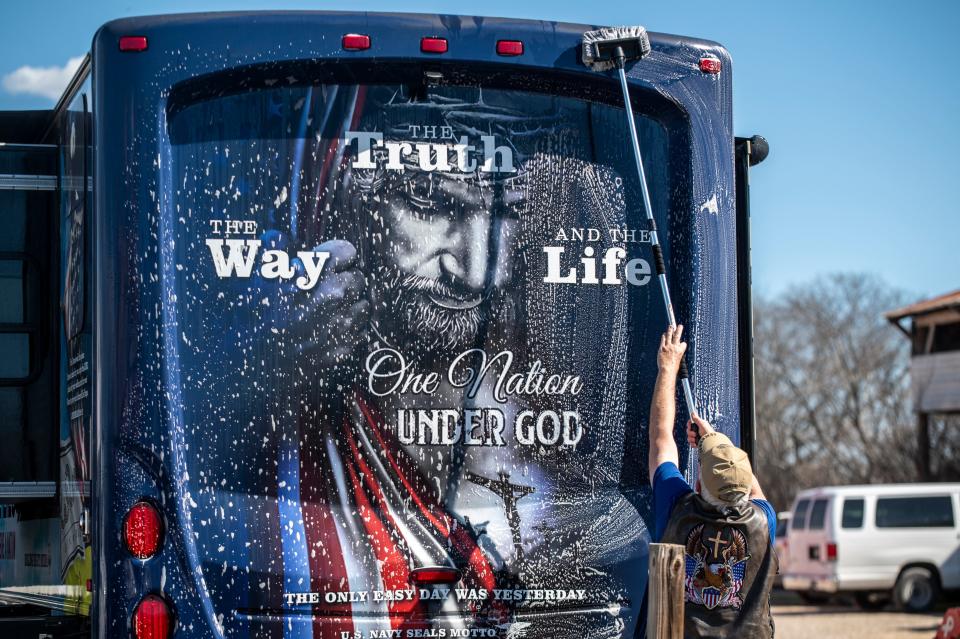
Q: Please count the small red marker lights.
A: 5